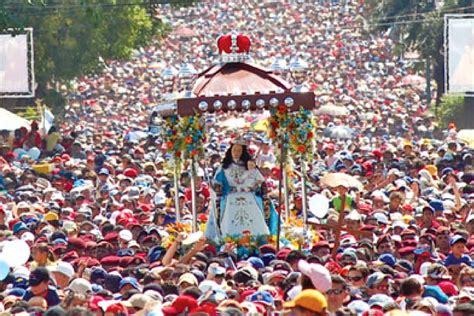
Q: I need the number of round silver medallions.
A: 7